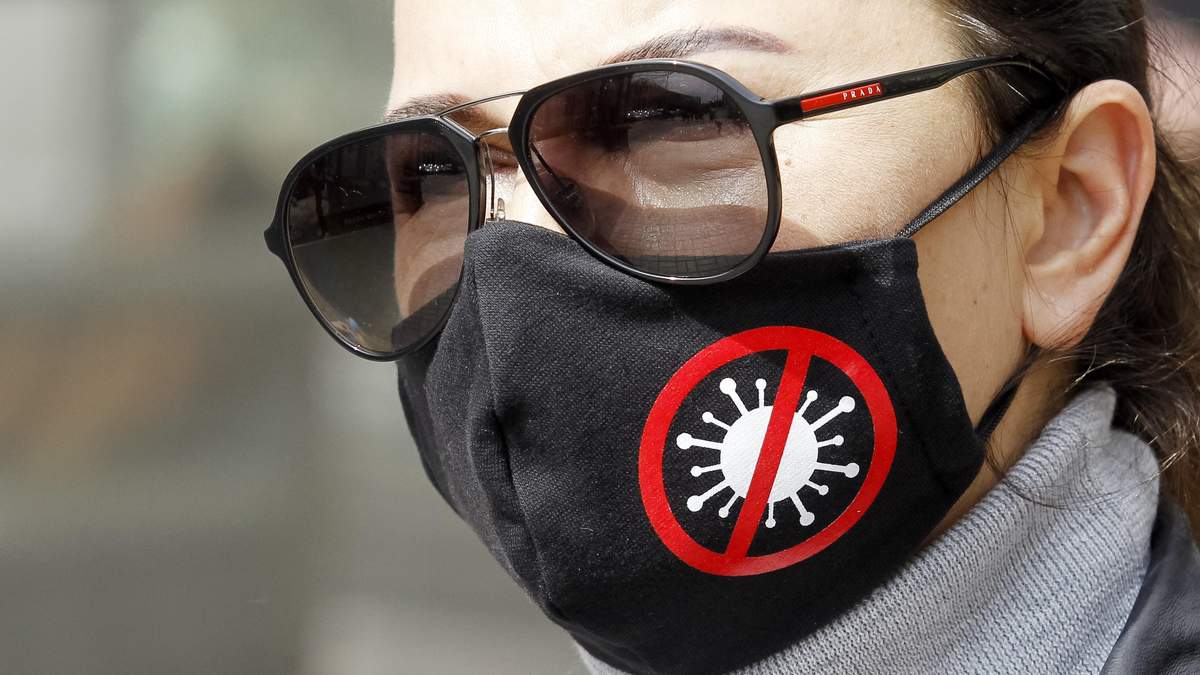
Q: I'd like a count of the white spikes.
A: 14